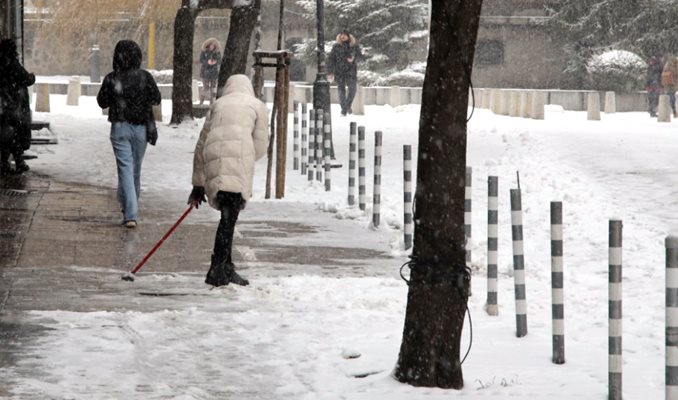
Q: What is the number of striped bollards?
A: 15